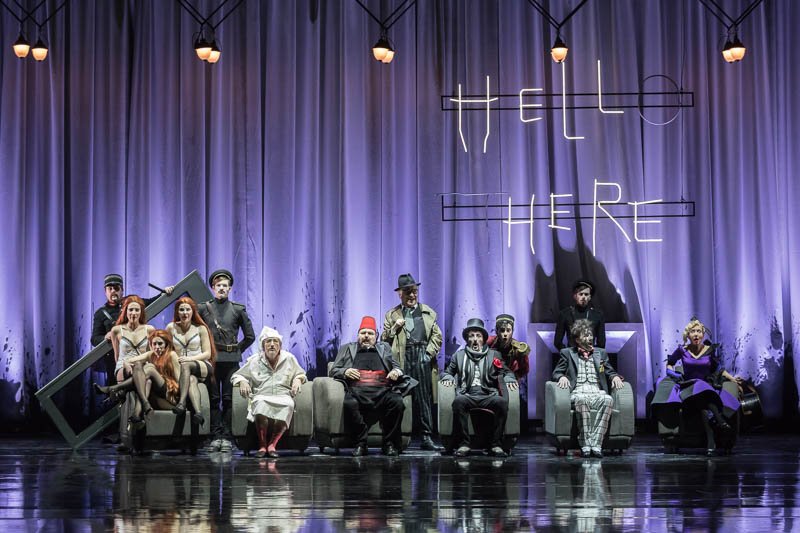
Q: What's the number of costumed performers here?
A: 13